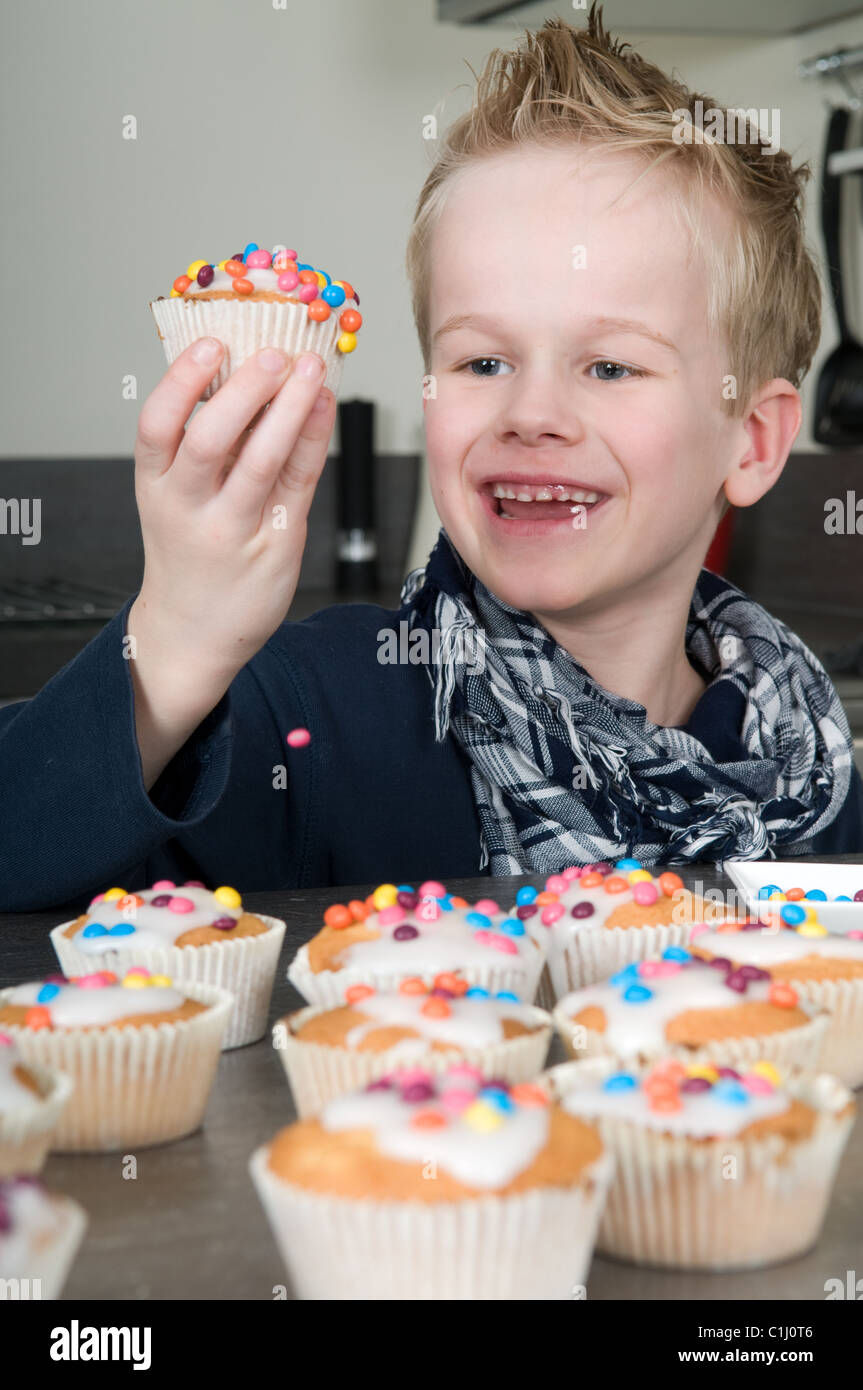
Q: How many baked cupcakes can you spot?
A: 12